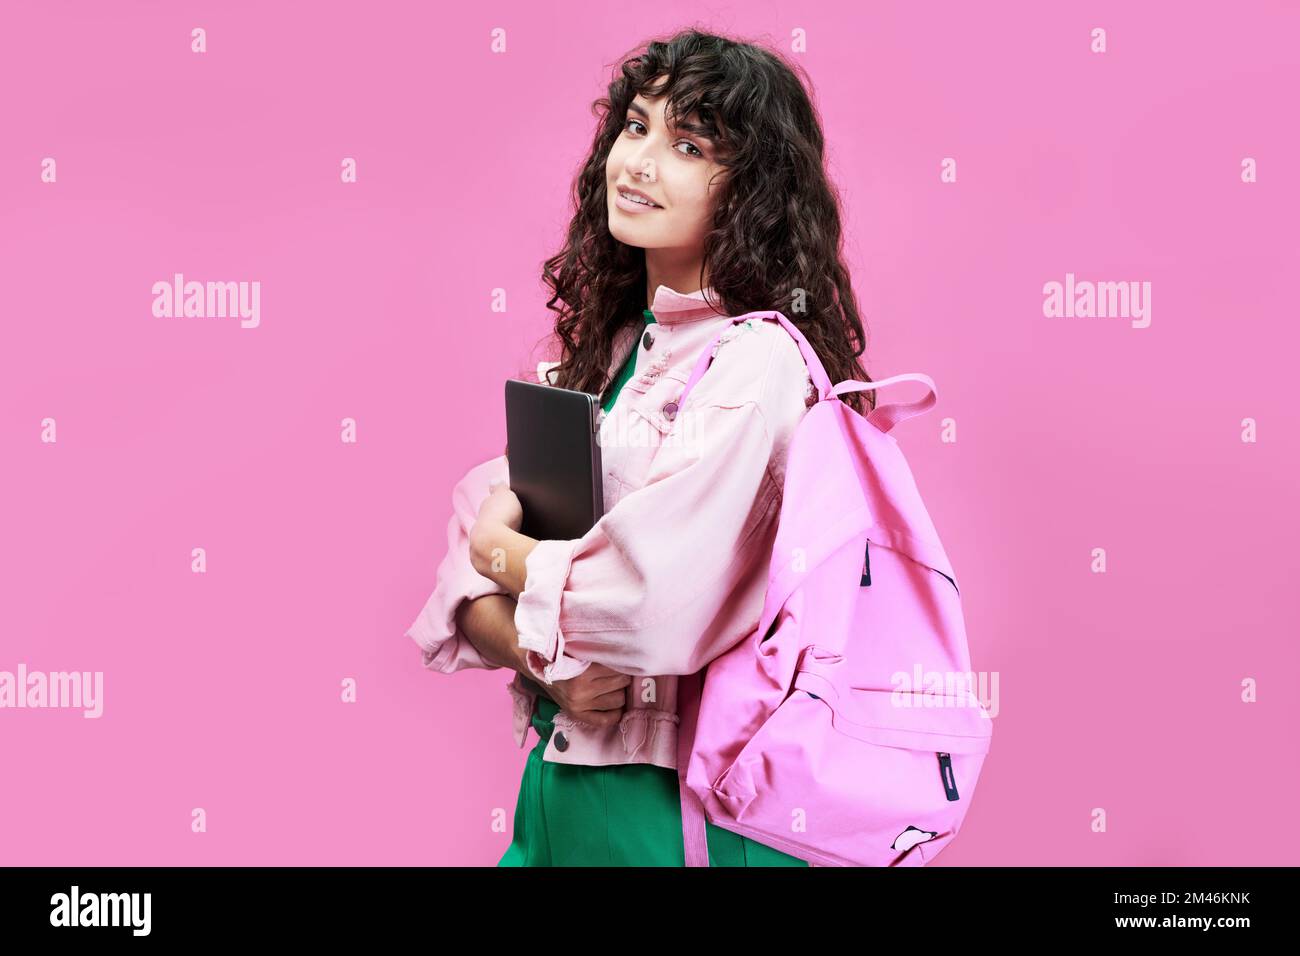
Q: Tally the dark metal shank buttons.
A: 3